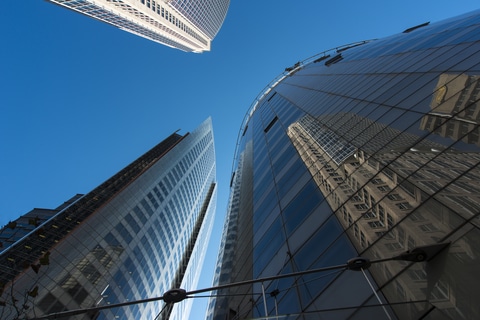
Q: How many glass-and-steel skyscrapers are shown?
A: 3